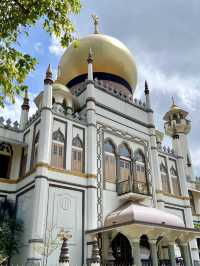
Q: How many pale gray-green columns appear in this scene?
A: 4